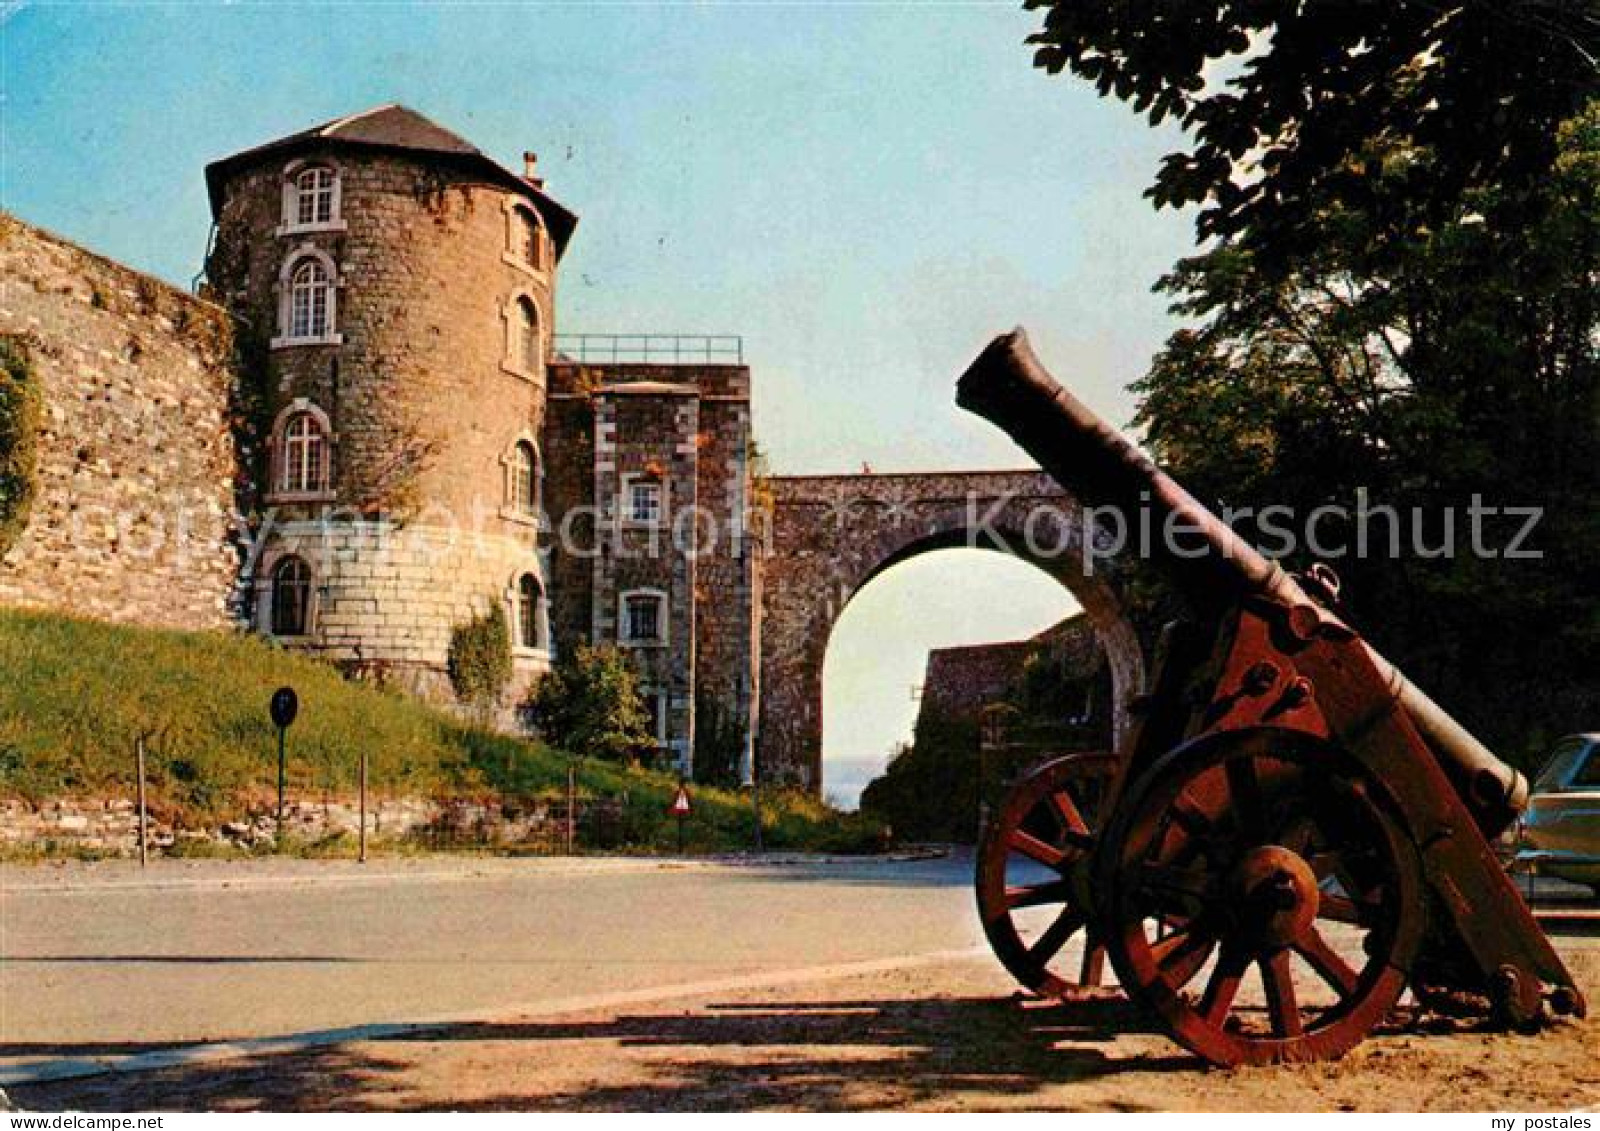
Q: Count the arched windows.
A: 8